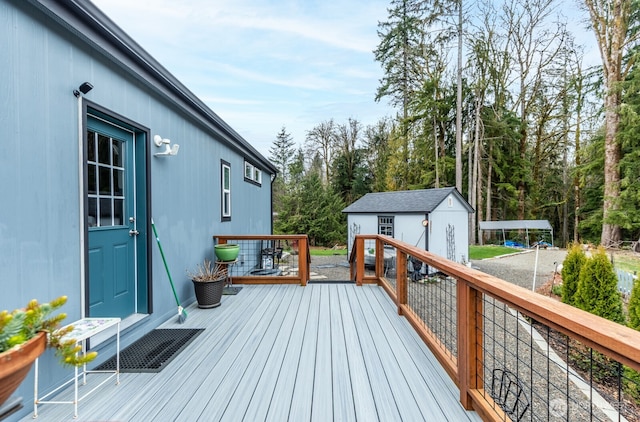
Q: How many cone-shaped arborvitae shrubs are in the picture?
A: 3